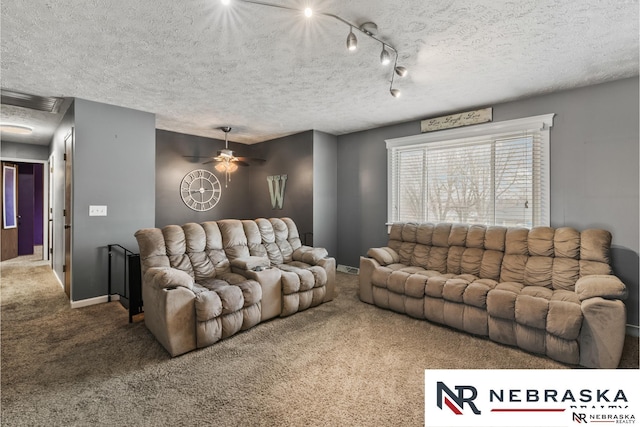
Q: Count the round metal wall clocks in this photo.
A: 1